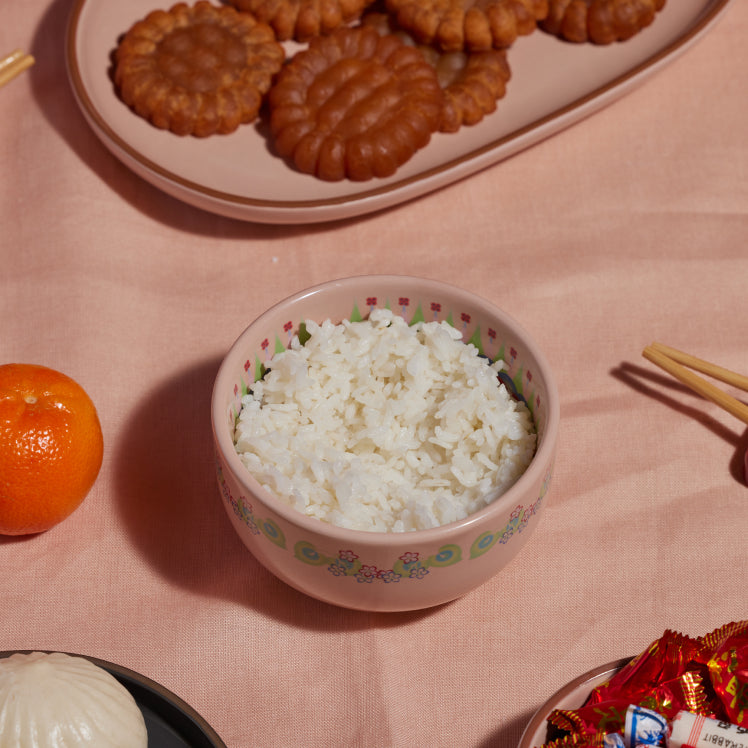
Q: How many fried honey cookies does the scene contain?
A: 6